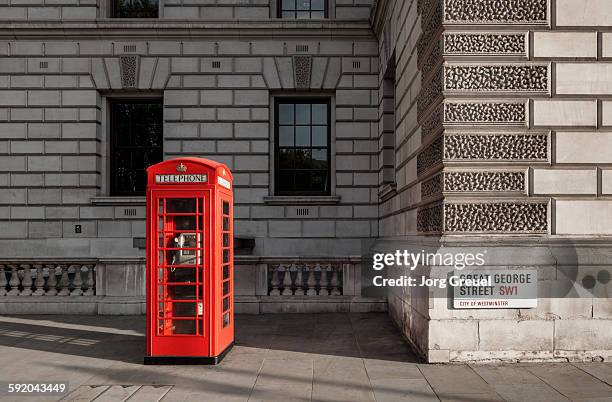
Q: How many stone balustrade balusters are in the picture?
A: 14